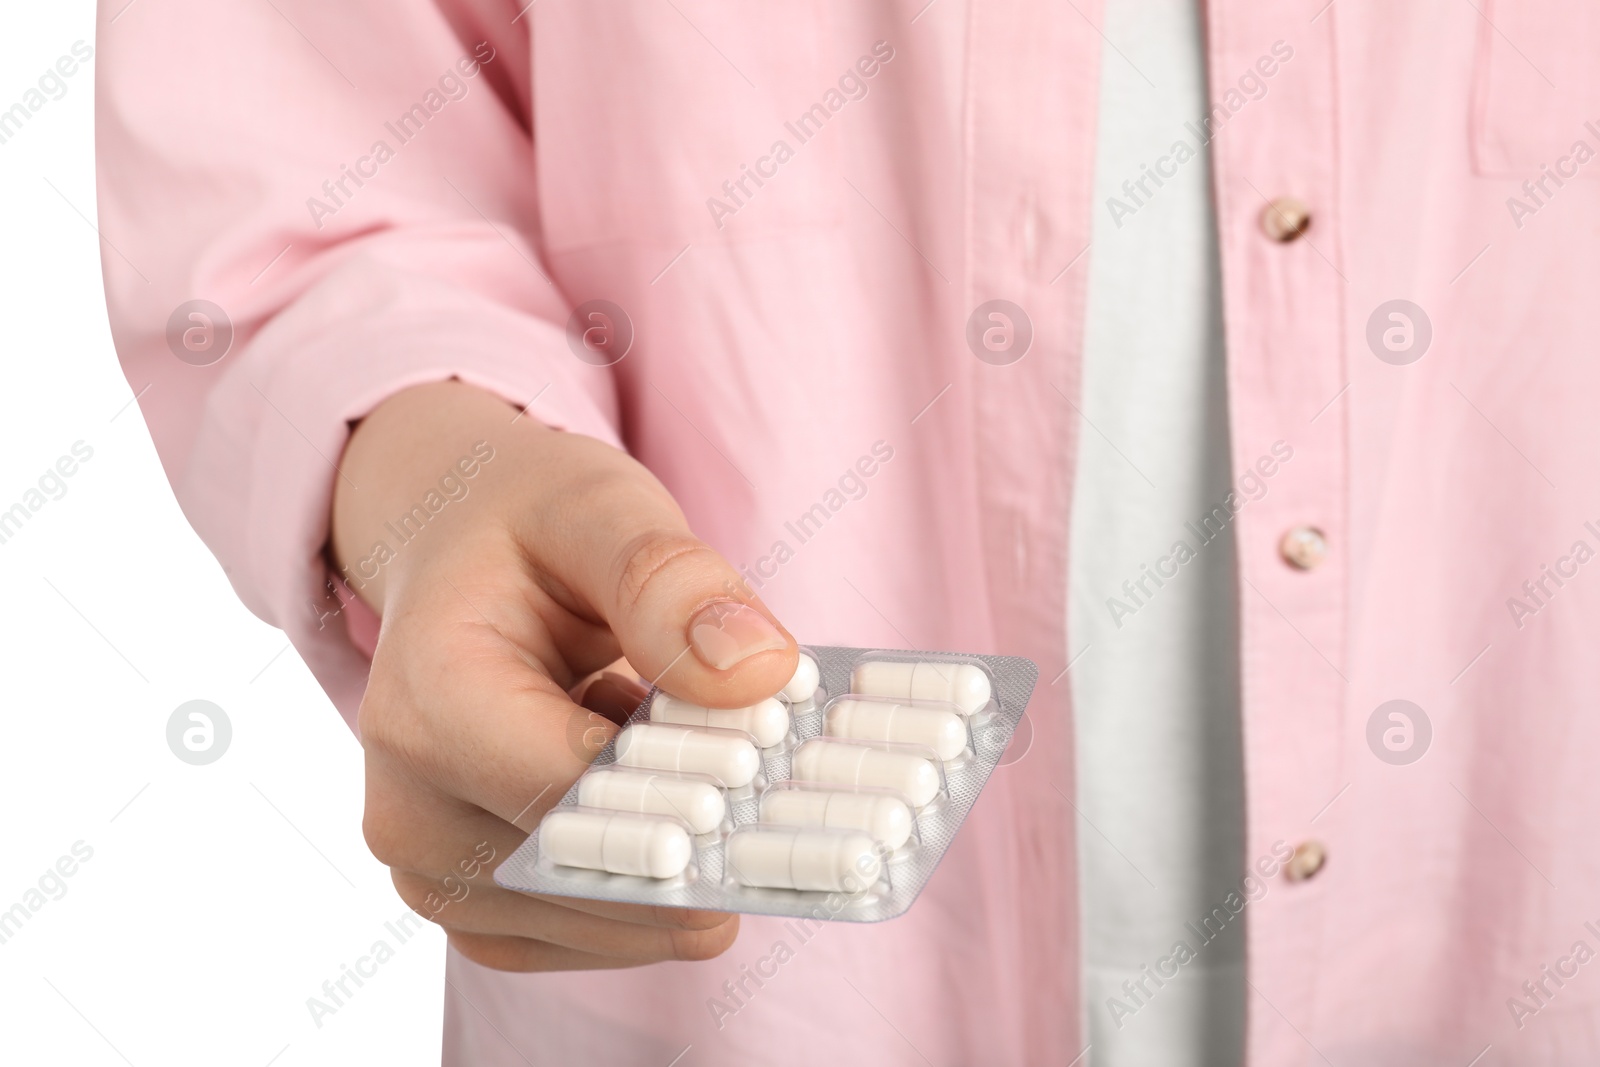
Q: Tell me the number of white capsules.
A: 10